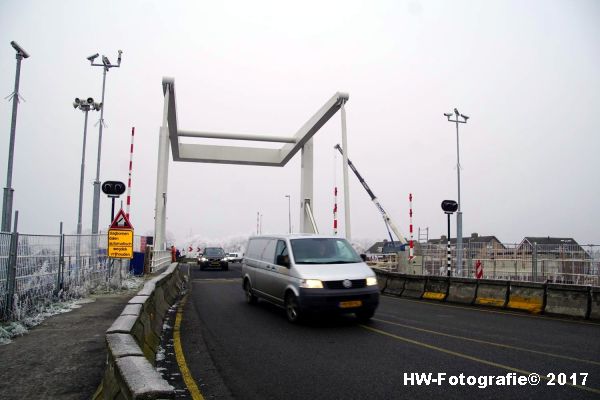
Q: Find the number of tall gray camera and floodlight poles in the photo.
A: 4